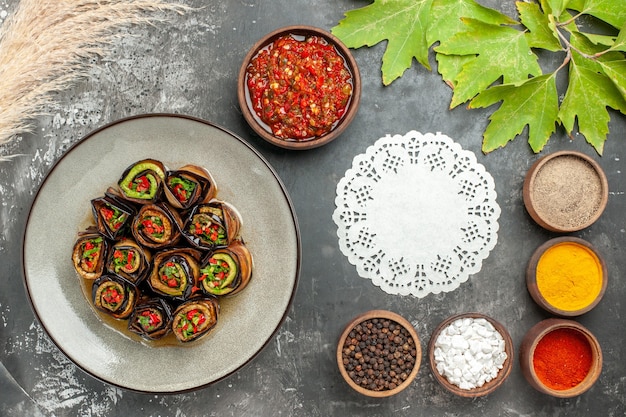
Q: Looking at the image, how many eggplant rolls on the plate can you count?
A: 12